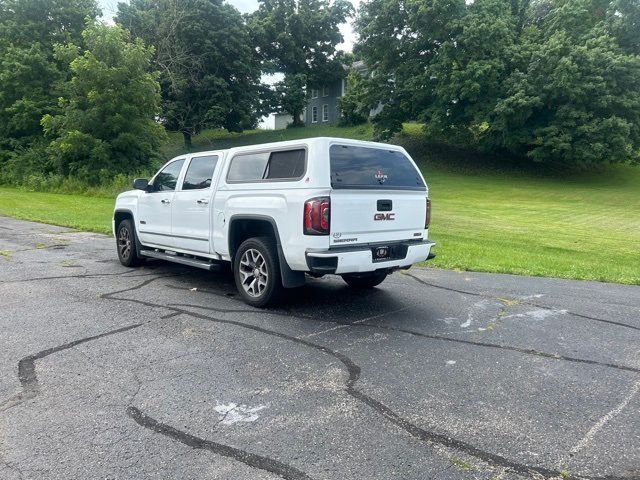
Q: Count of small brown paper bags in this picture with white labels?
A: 0